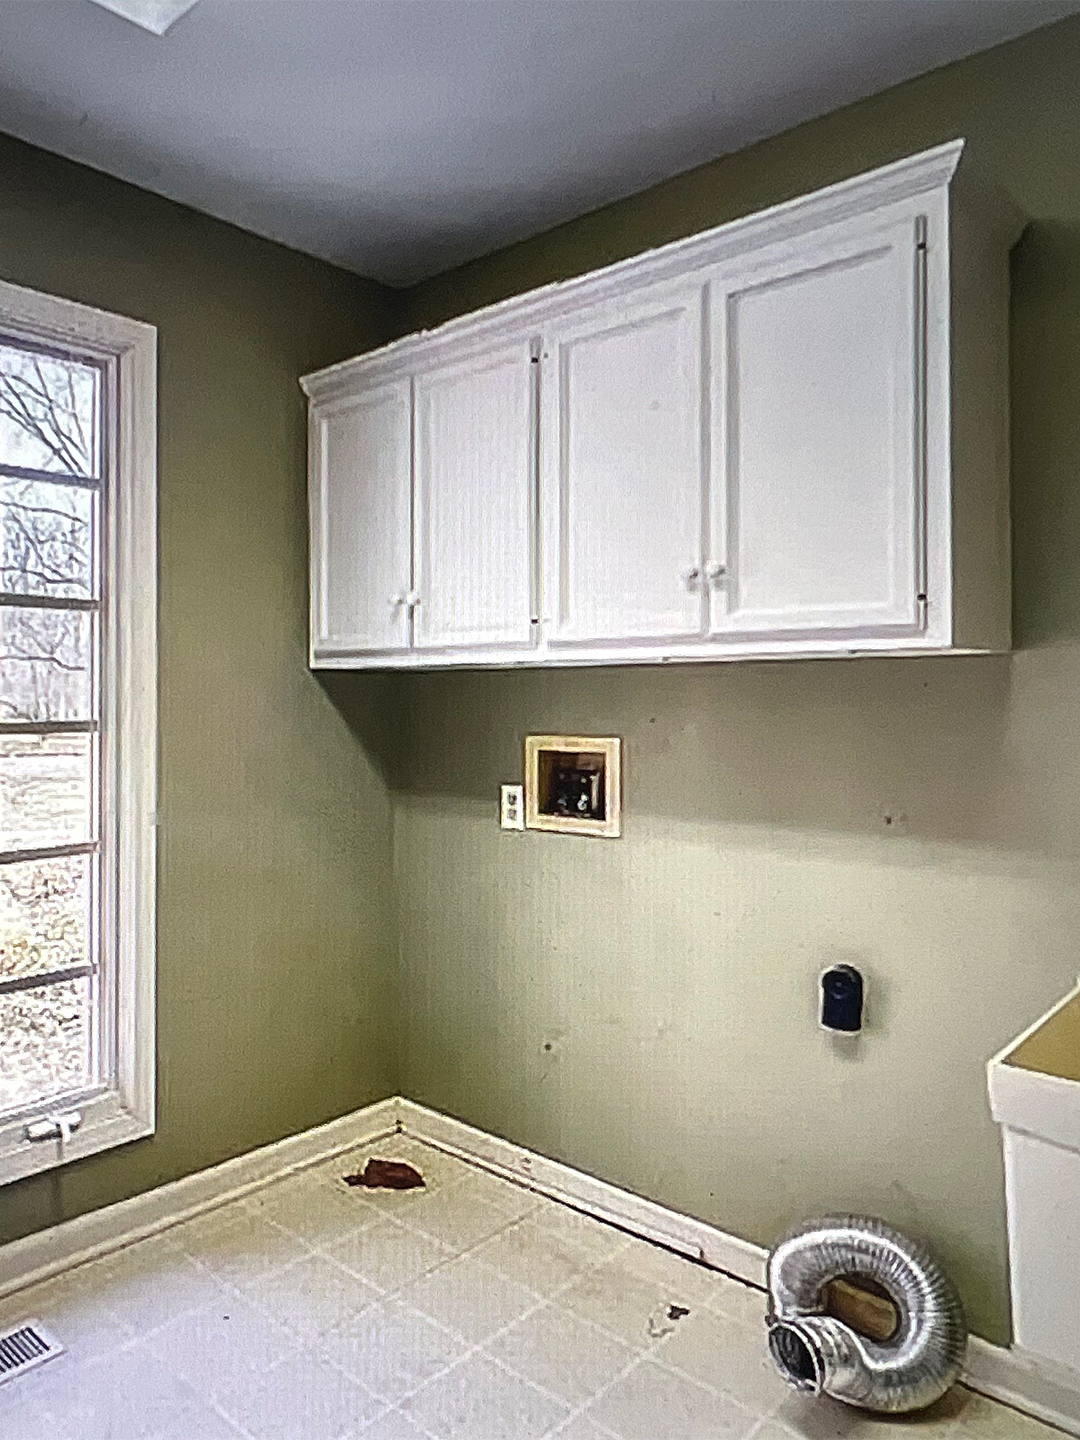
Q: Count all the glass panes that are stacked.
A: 6